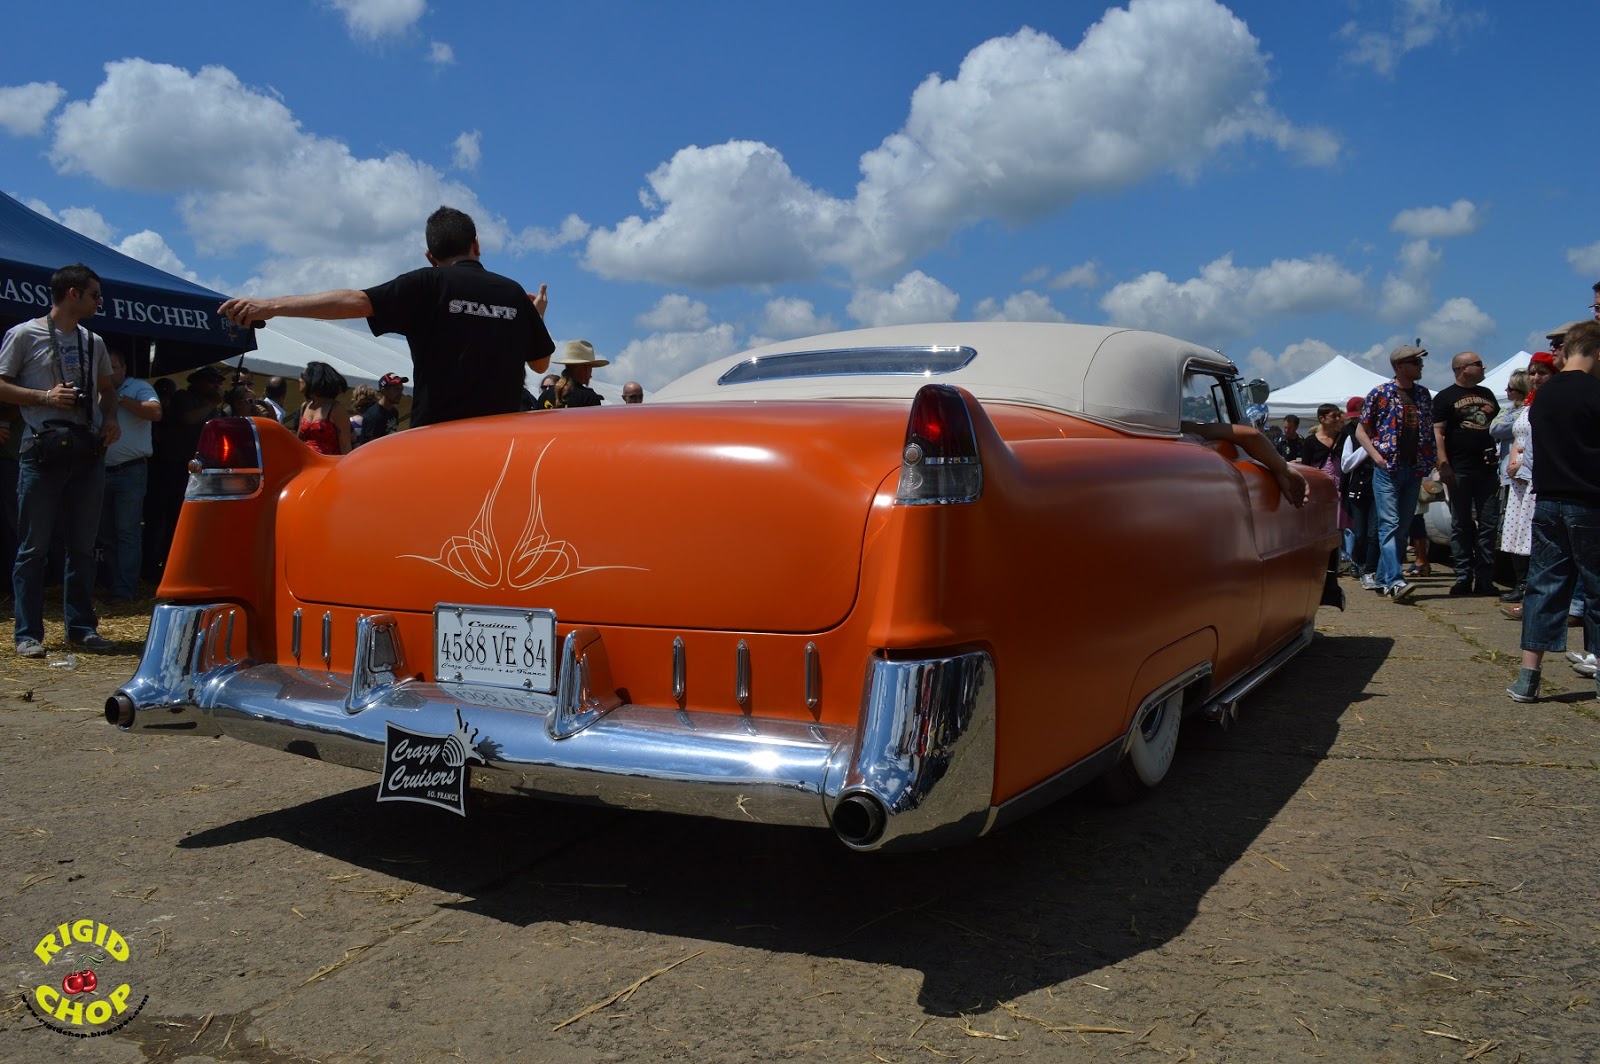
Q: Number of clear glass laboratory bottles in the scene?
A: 0